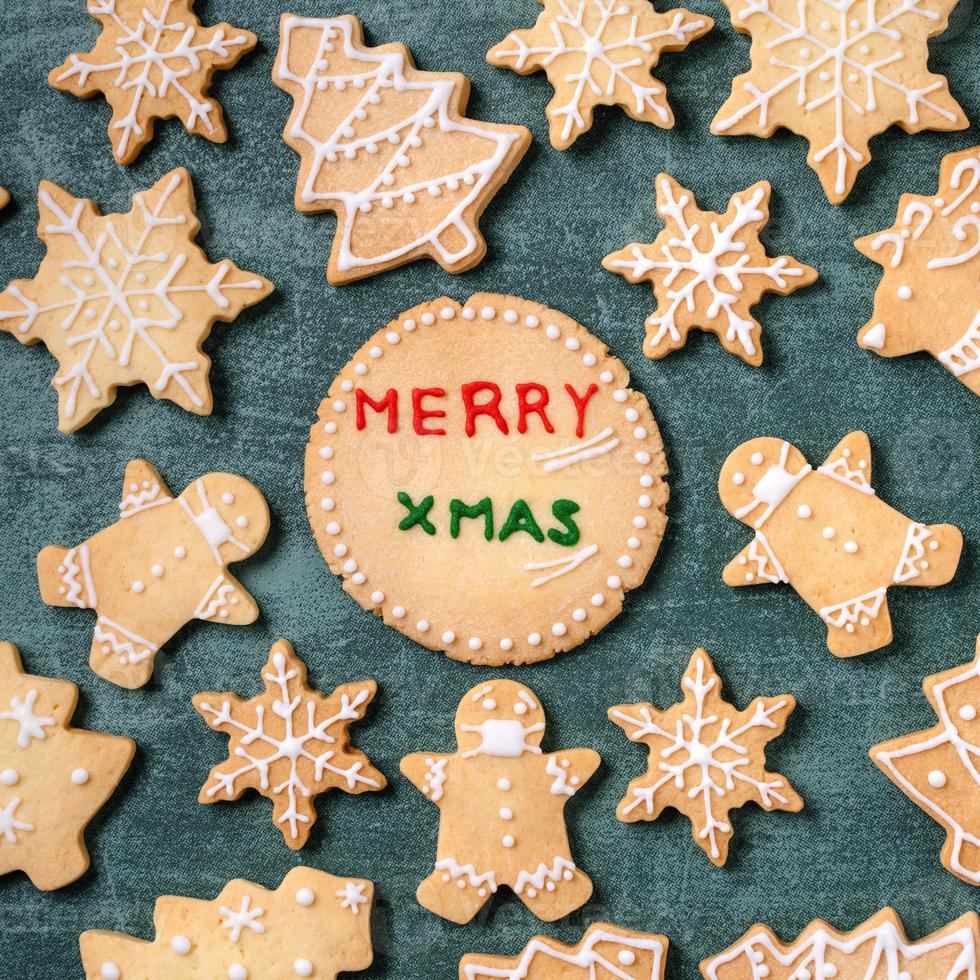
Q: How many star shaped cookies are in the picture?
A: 7